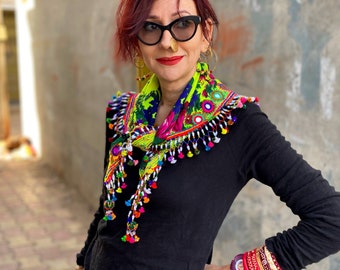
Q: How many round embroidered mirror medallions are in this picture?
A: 3